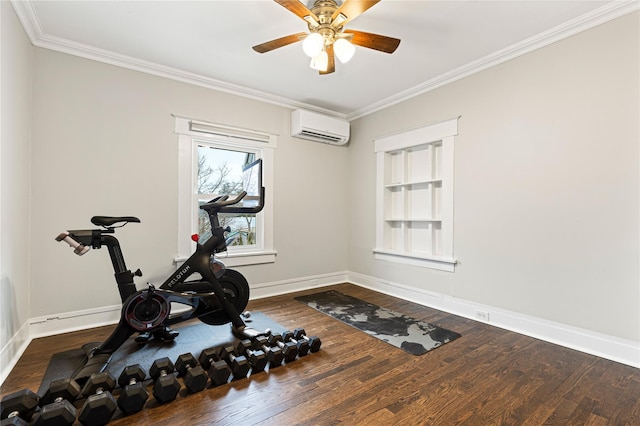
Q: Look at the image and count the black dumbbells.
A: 13